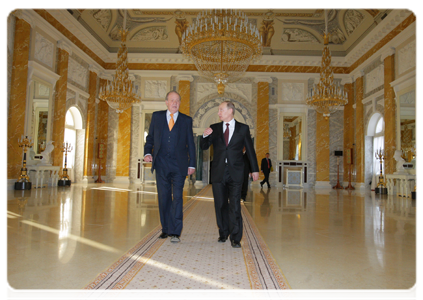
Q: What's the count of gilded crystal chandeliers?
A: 3